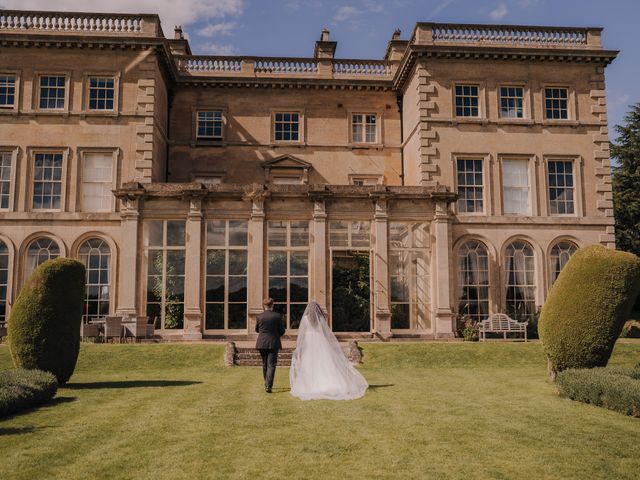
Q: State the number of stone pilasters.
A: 6